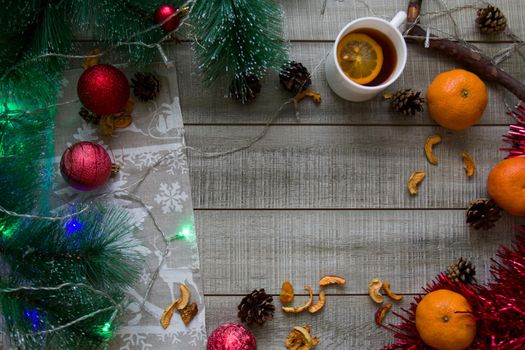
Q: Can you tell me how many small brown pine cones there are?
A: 9